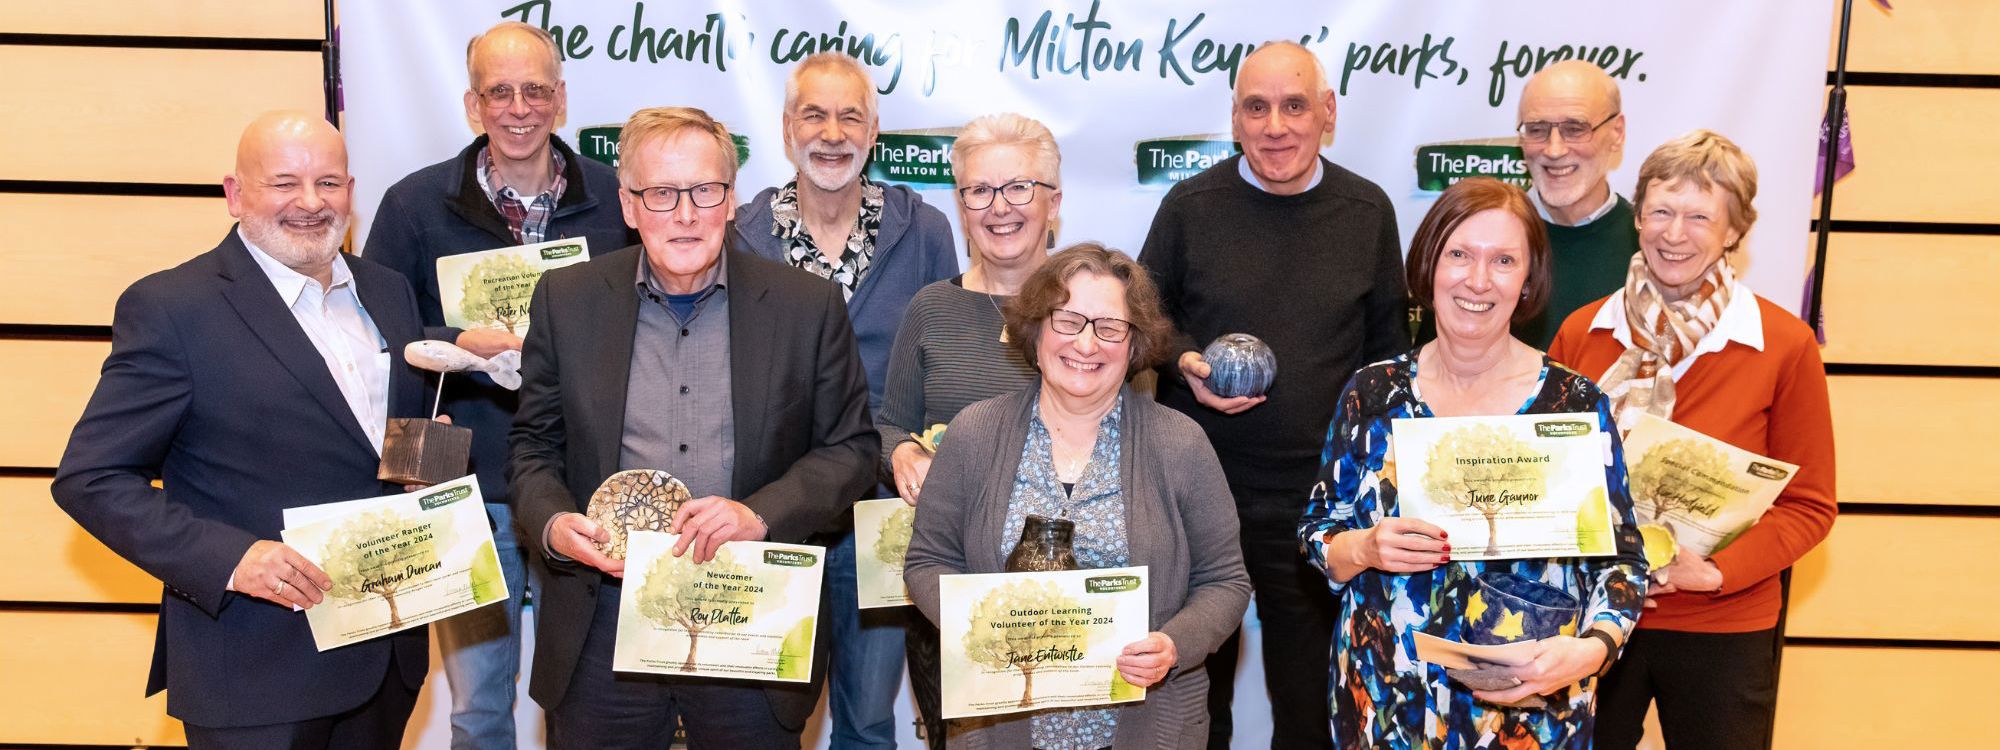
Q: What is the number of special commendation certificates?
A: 1